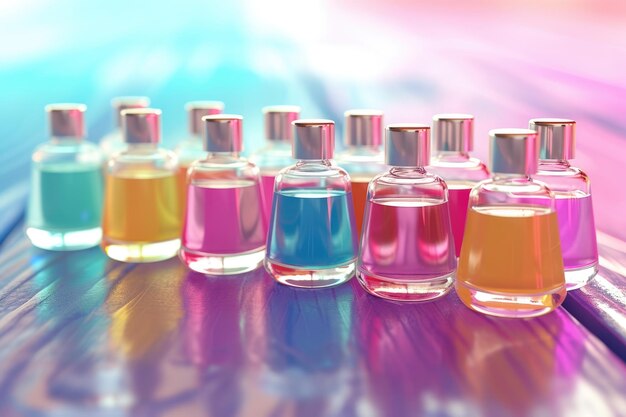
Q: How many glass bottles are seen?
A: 12